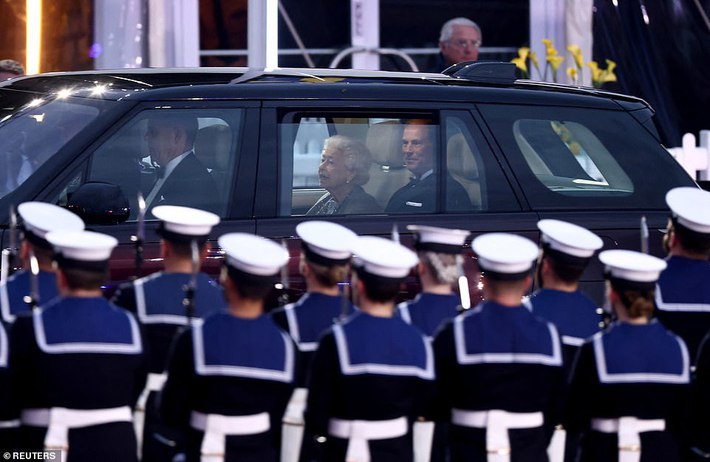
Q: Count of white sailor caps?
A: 11